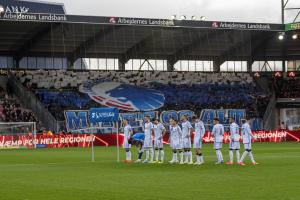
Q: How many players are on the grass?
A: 11